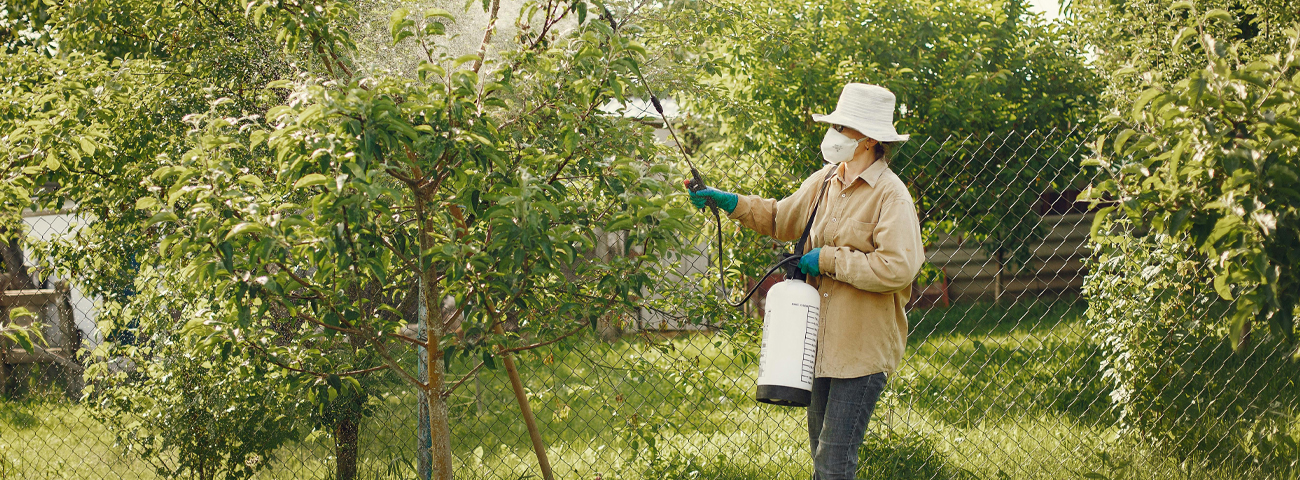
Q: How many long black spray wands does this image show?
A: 1